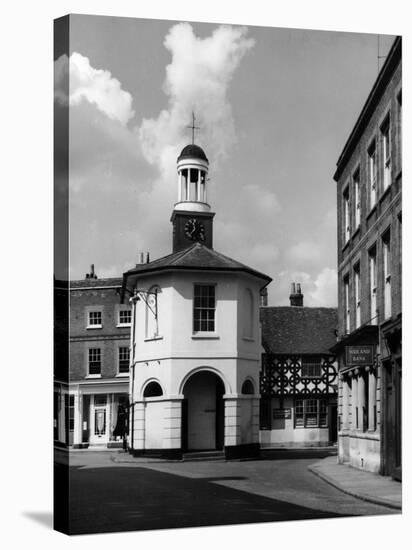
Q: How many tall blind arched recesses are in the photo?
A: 2